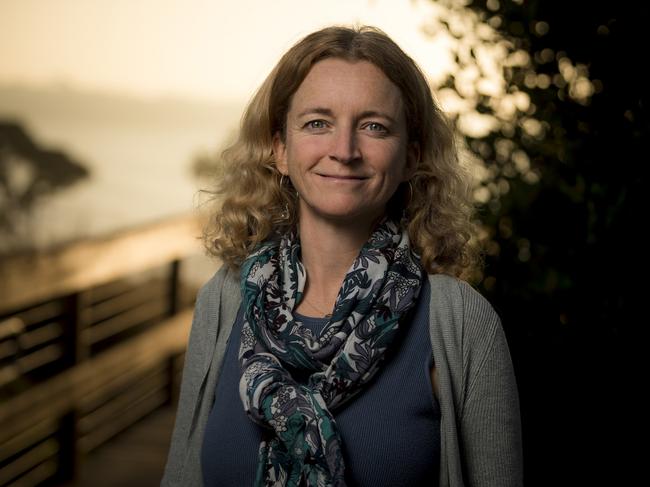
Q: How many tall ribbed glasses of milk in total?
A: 0